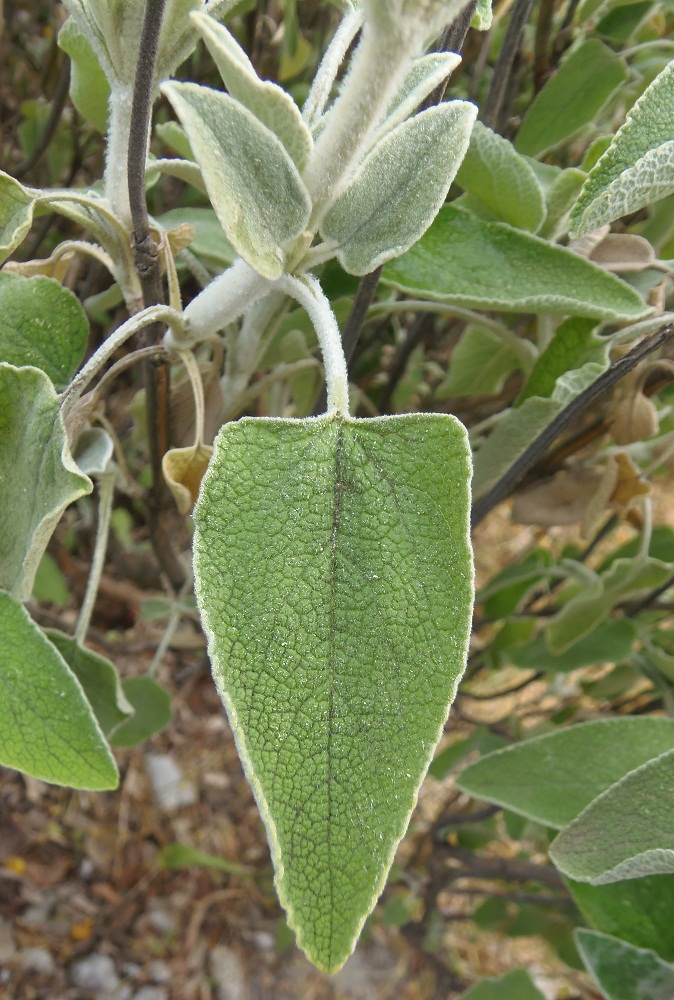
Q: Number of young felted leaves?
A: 4